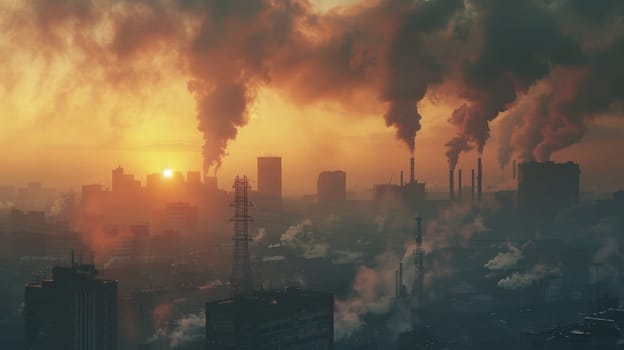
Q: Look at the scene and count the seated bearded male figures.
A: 0